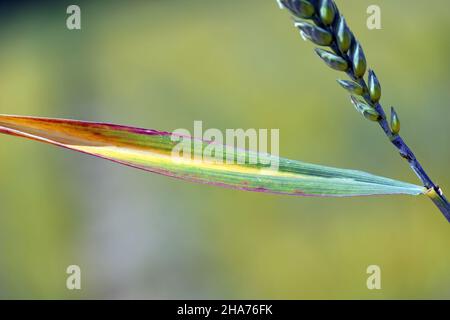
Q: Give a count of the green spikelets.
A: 10